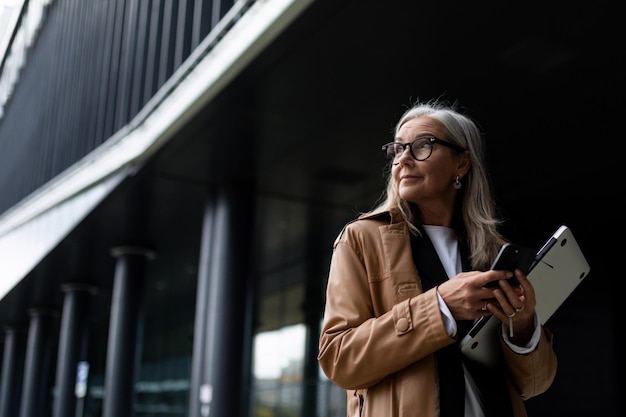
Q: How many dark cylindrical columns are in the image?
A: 5